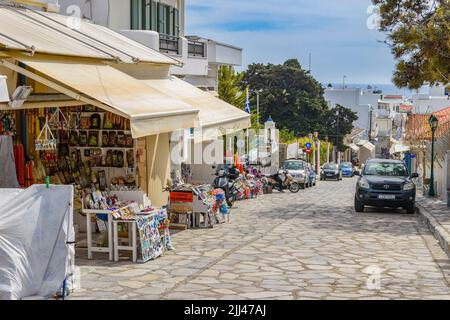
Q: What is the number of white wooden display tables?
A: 2